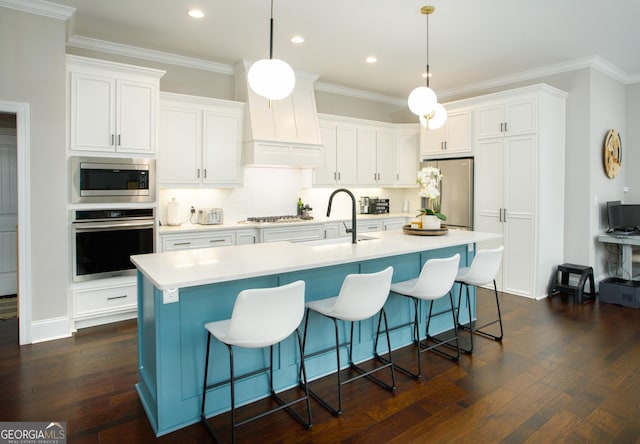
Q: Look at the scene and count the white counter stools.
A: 4